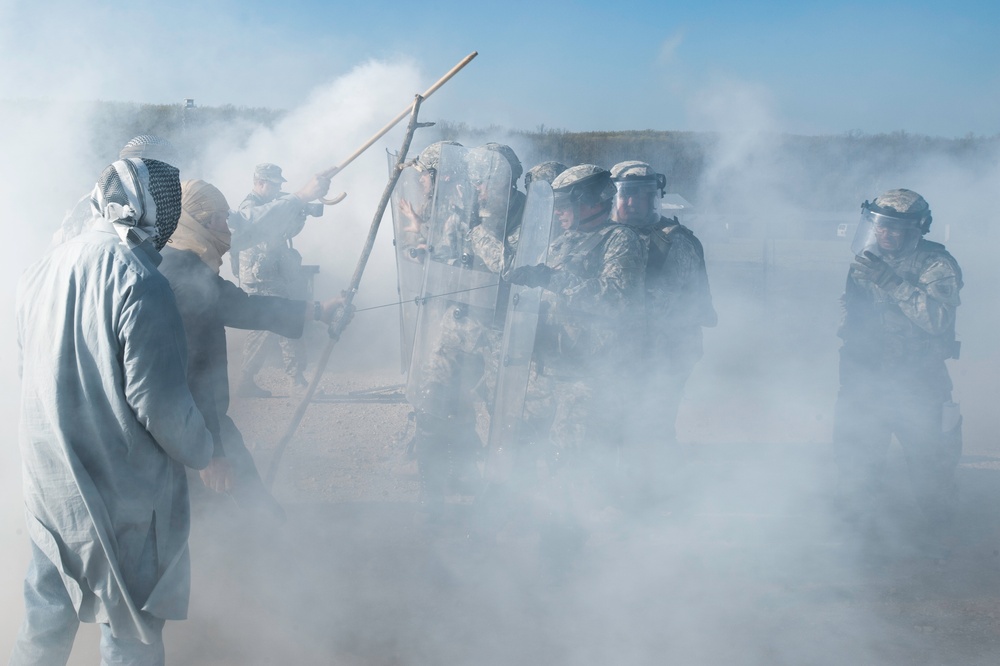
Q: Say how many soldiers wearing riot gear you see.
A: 6